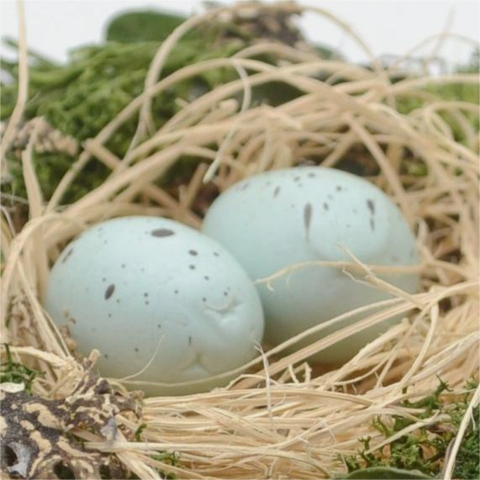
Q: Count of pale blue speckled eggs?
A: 2